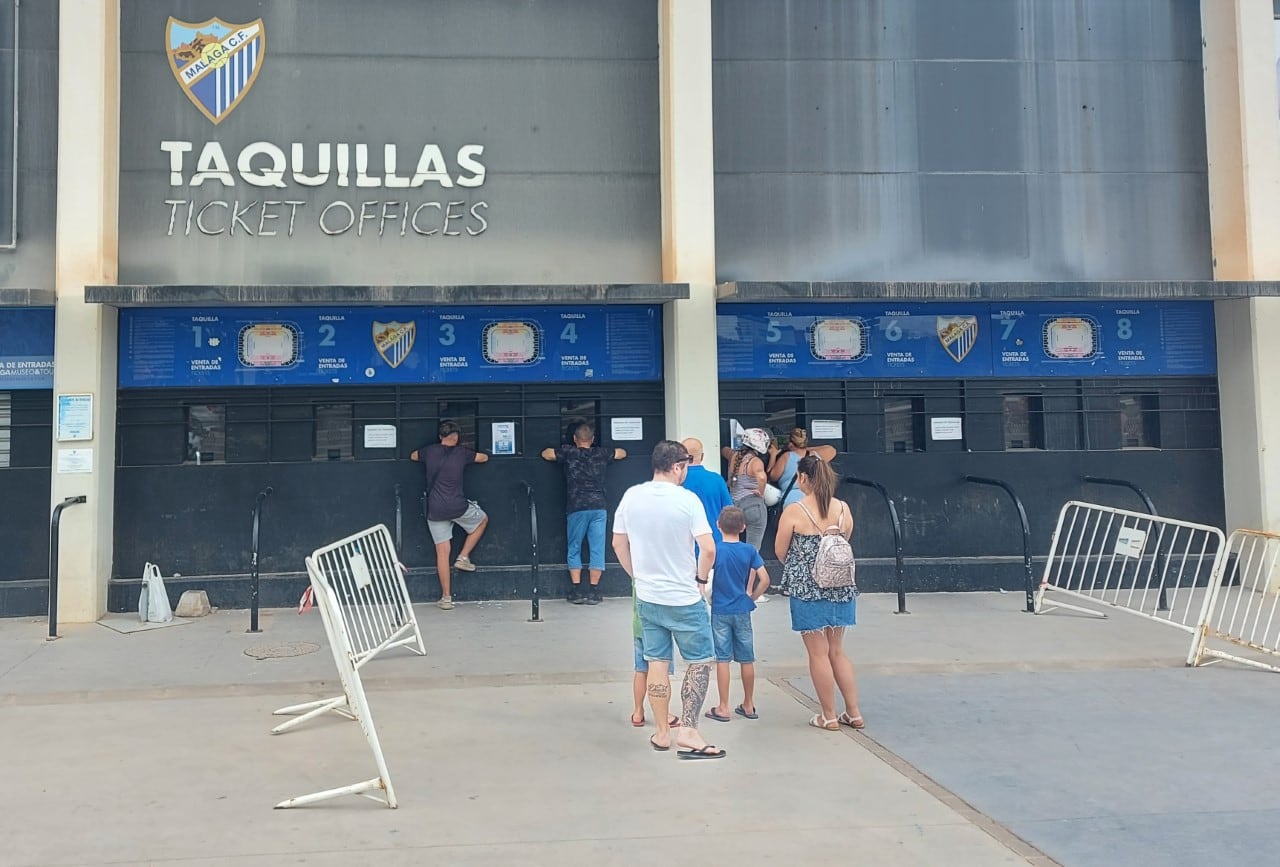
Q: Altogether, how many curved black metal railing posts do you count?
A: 7